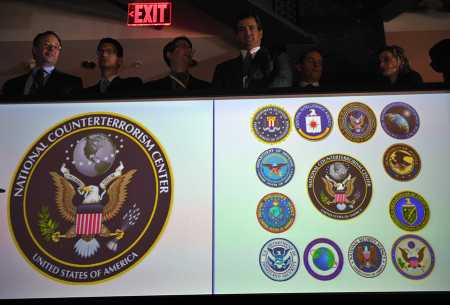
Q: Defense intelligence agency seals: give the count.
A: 1